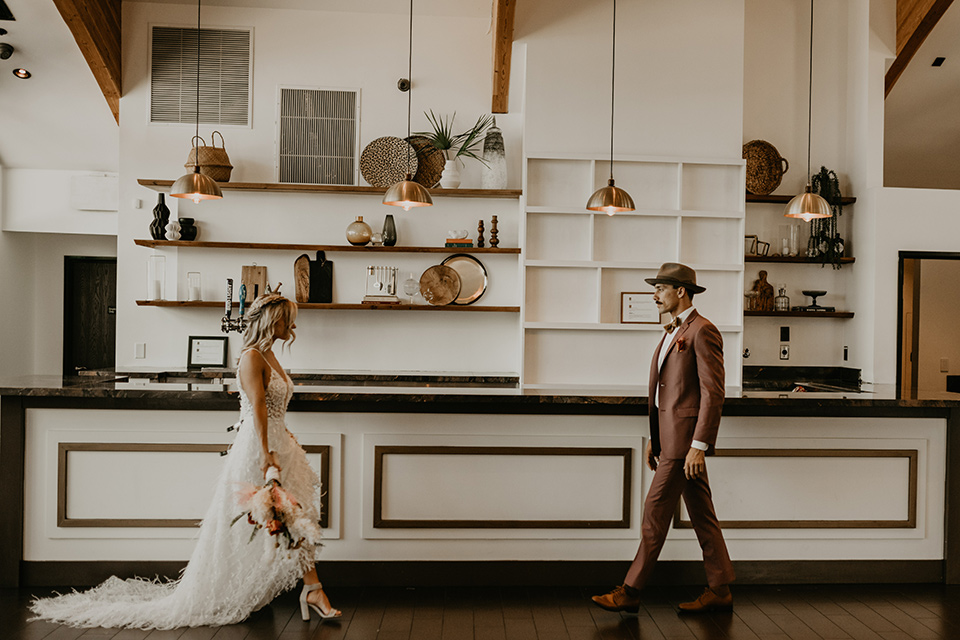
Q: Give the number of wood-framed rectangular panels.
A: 3